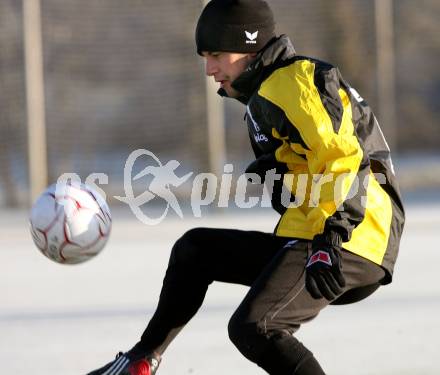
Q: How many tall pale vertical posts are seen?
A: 3